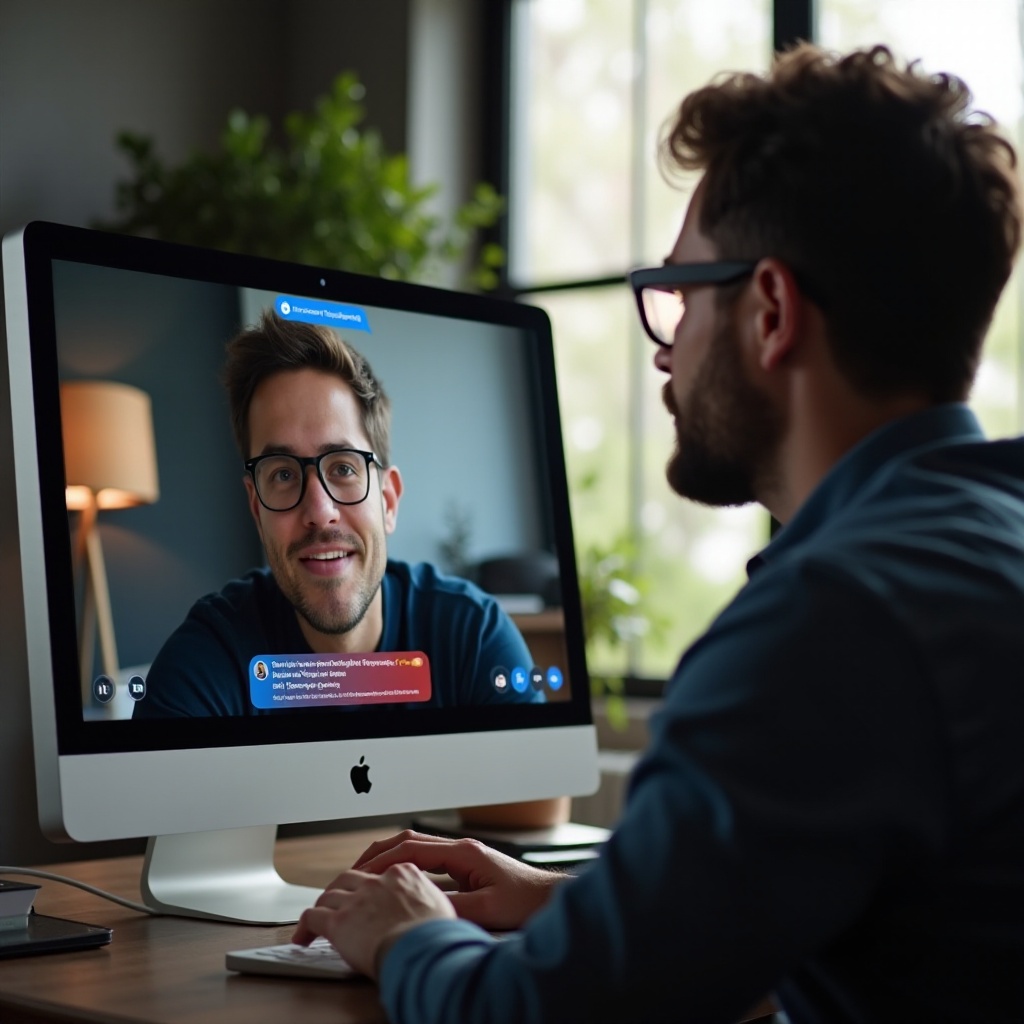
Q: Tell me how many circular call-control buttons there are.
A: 6